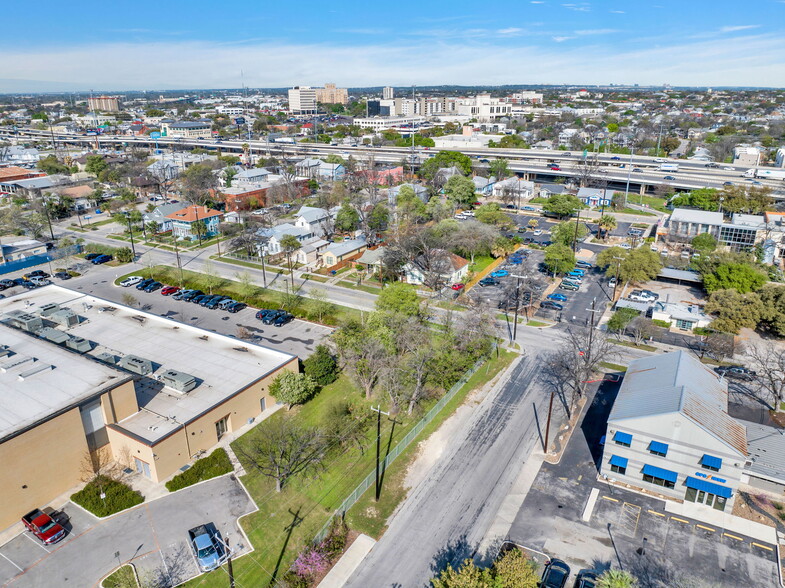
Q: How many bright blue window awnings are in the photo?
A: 6